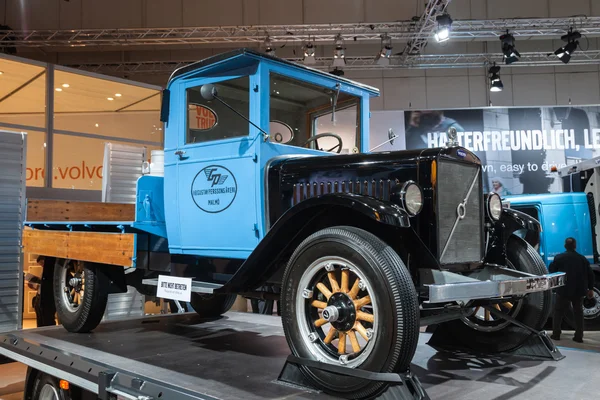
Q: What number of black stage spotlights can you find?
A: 4